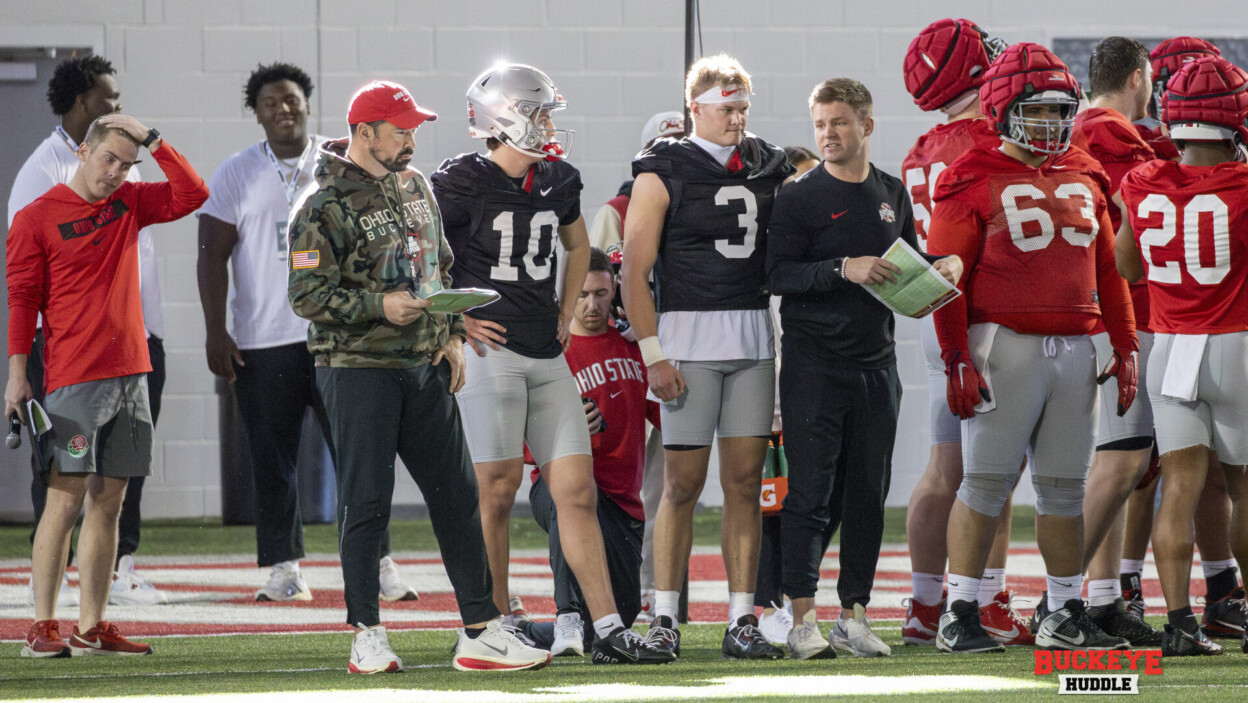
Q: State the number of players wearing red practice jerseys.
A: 5